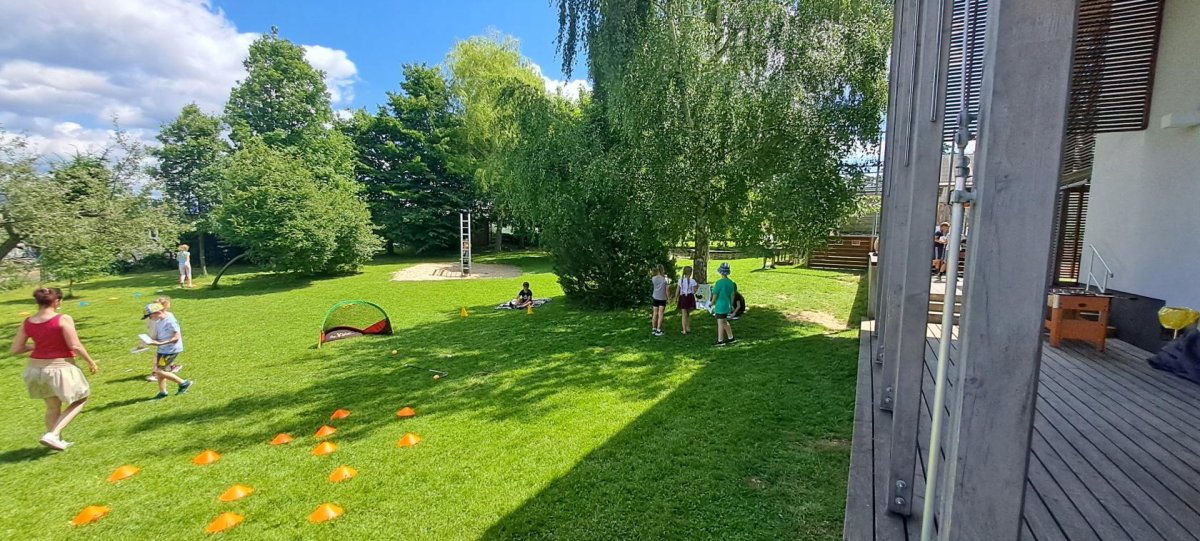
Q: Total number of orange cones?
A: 13